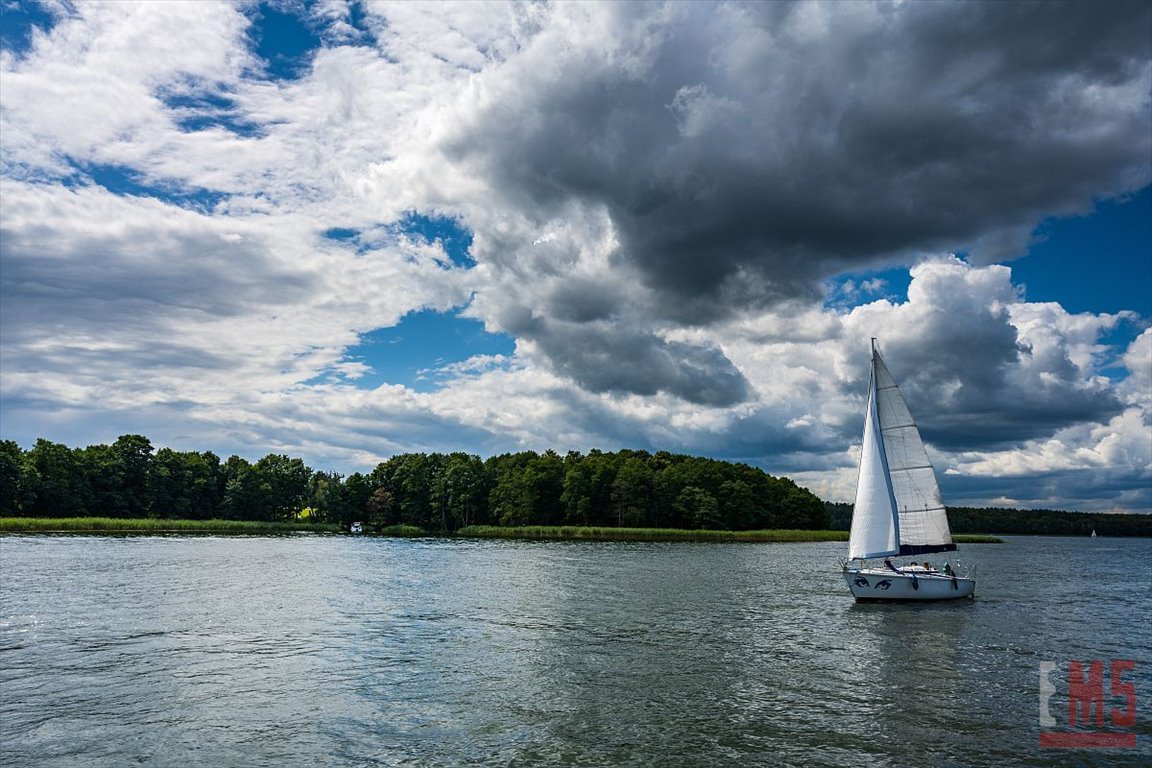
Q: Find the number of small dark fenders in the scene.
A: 2